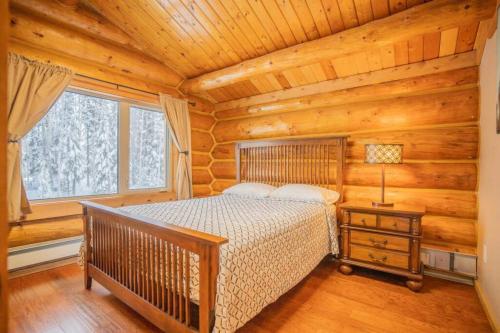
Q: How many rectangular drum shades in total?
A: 1